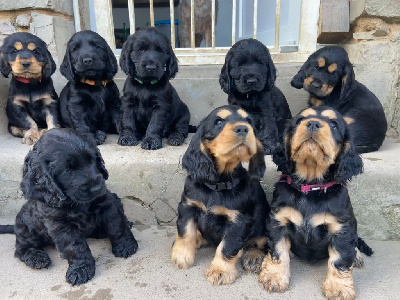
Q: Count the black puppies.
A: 4